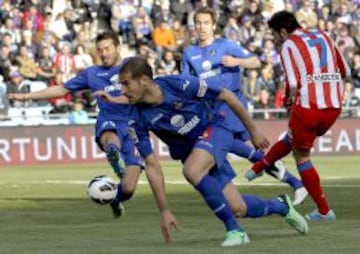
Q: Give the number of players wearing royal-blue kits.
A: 3